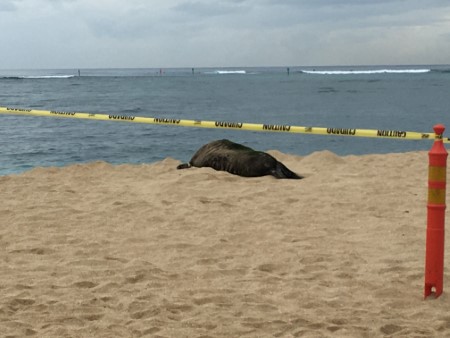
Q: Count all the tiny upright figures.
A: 4